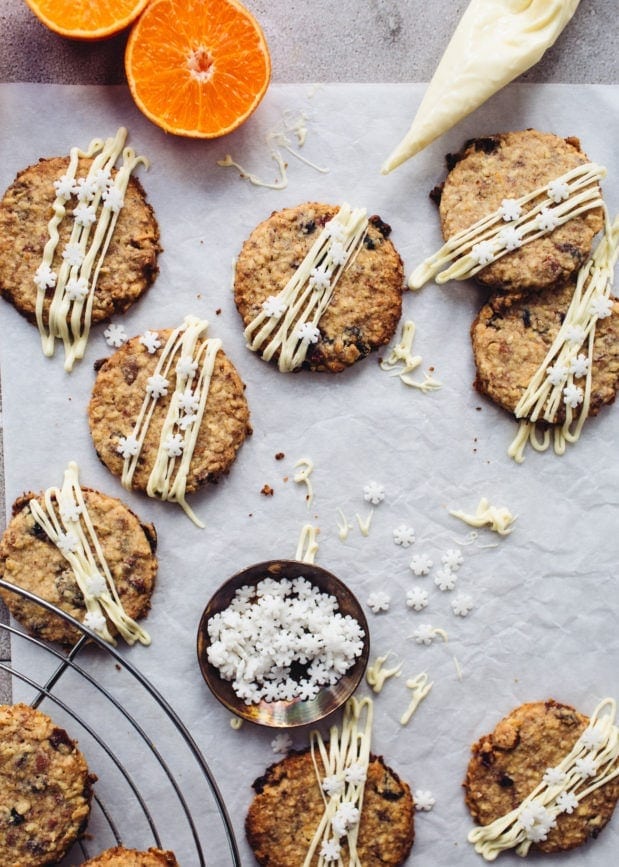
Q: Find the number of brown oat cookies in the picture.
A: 10